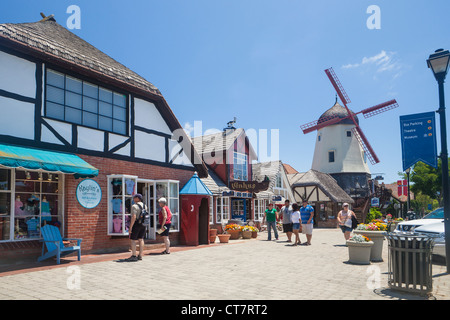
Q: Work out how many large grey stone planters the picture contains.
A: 2